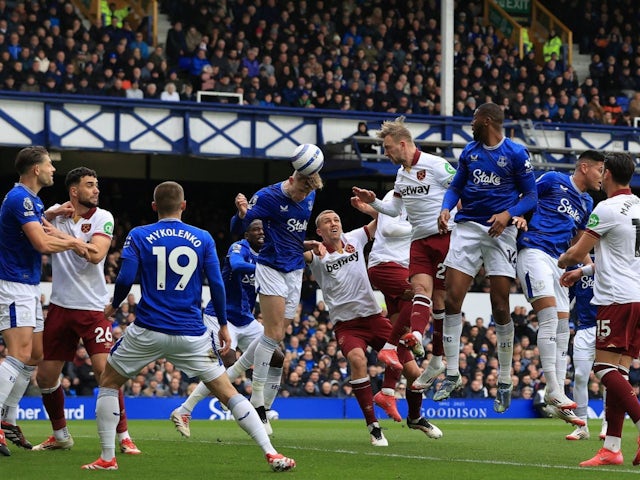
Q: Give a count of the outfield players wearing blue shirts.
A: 7